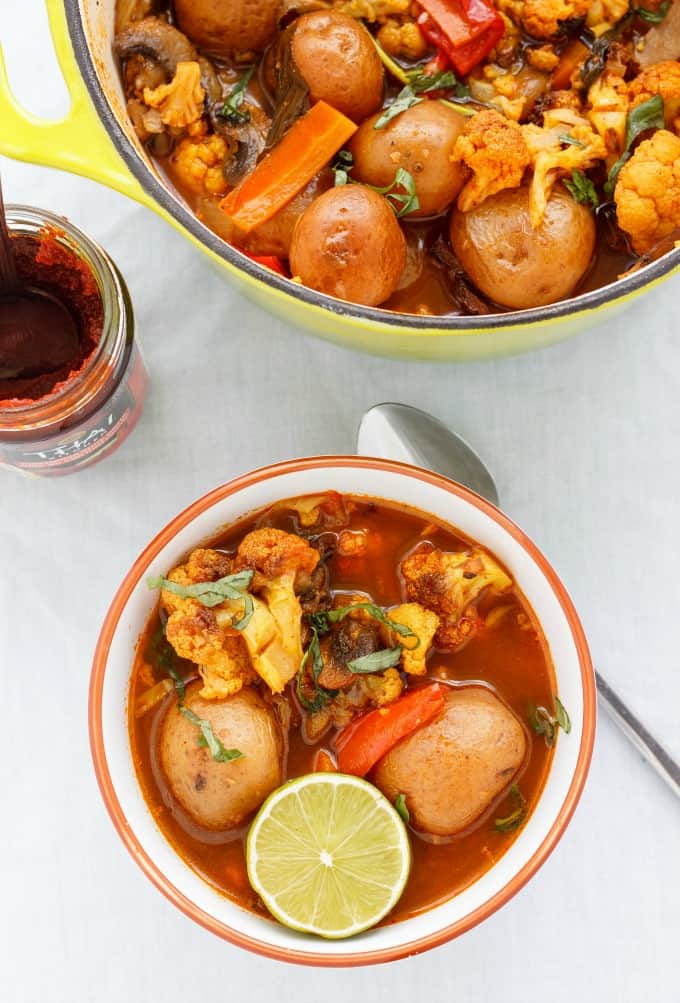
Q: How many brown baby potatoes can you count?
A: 7